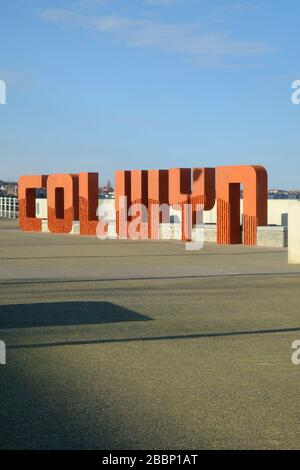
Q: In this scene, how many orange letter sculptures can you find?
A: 6